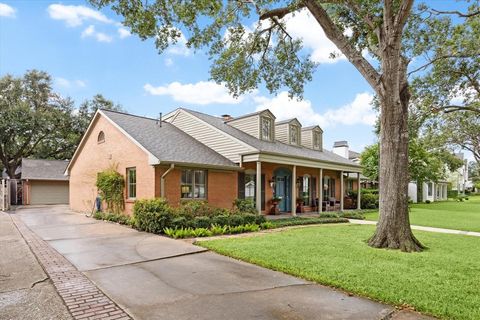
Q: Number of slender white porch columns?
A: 5